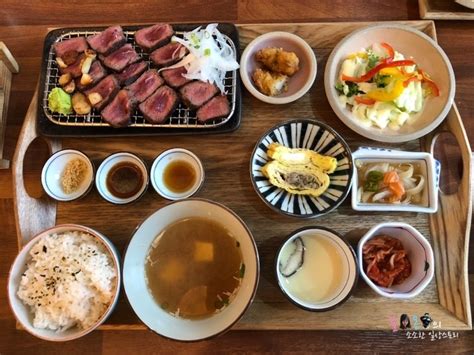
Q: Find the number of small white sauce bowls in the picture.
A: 3